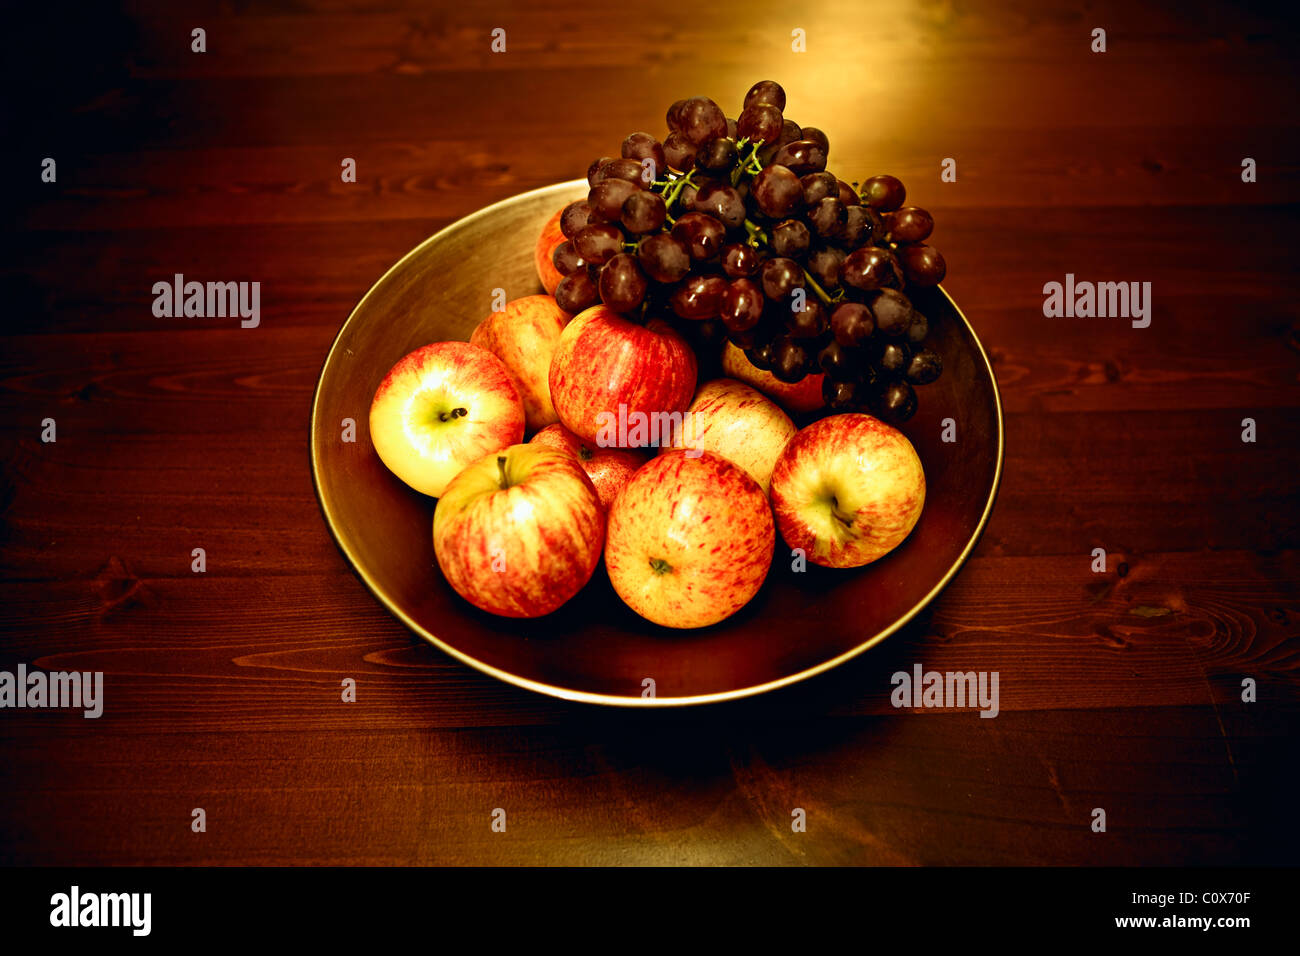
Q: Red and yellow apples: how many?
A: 10